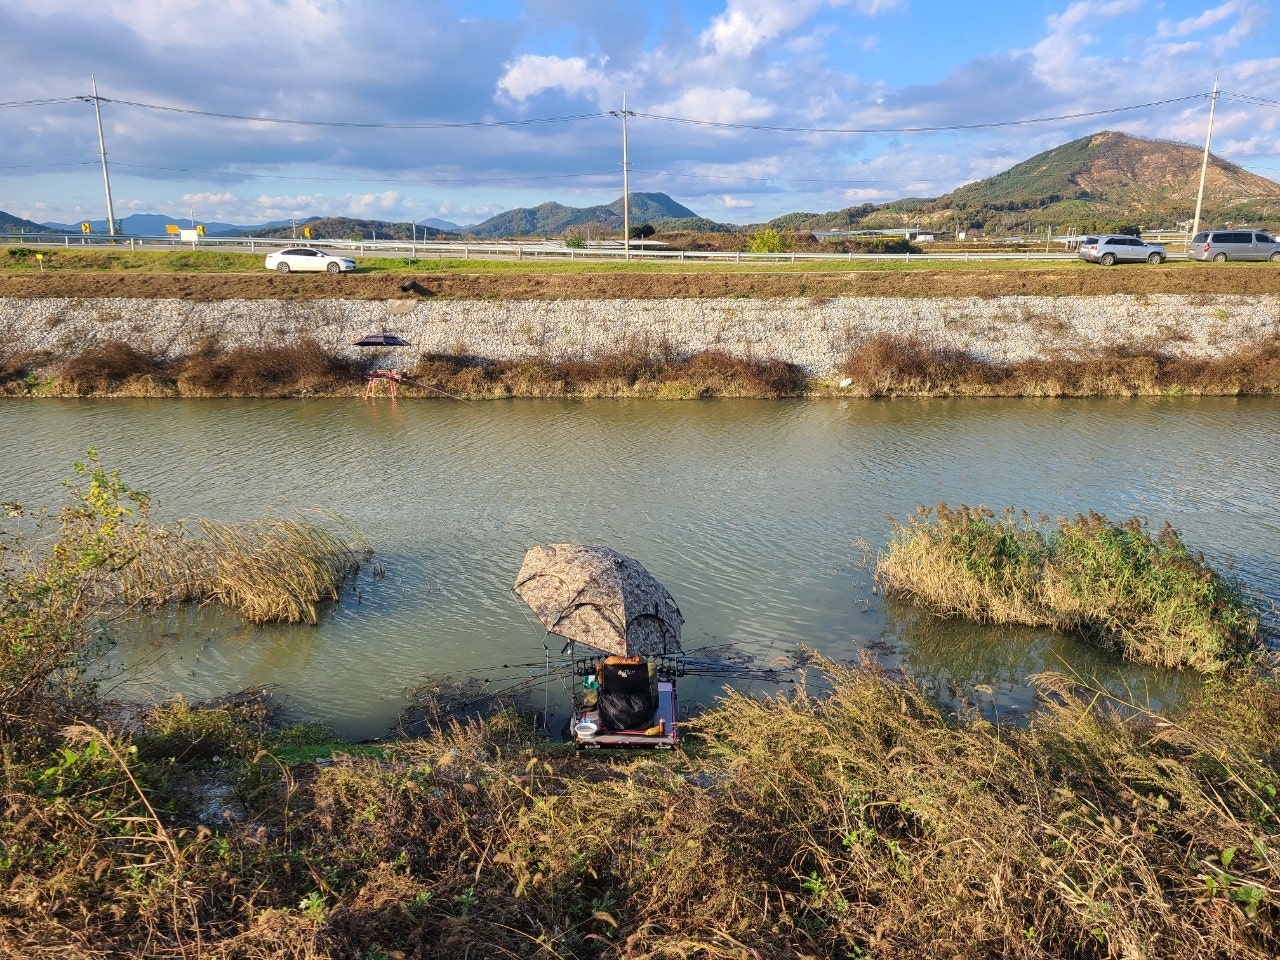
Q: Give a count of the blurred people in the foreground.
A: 0